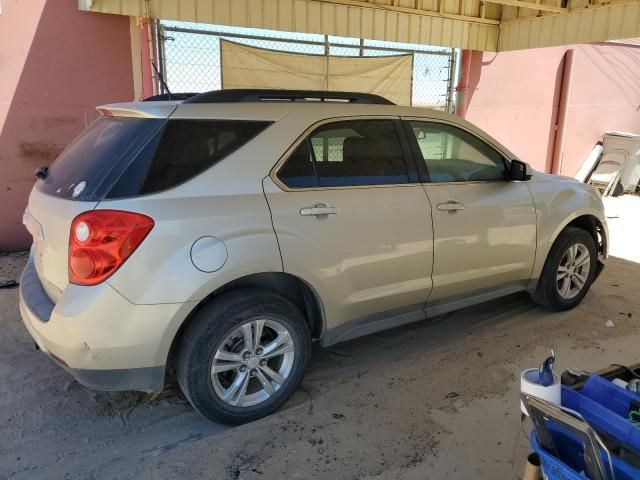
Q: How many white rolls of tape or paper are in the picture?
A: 1